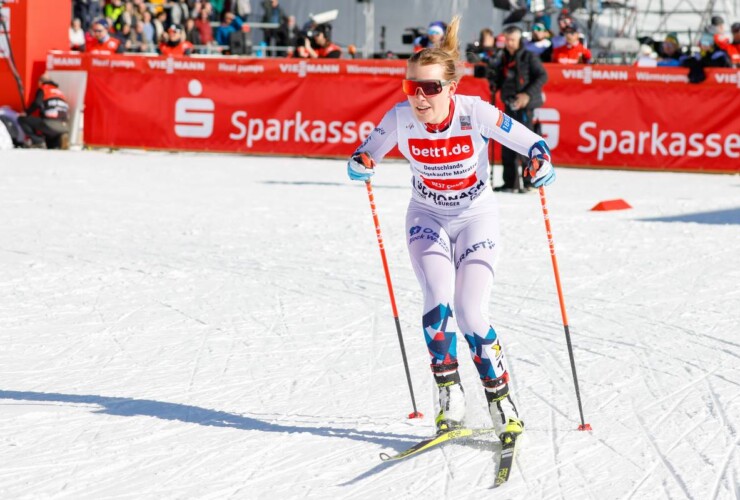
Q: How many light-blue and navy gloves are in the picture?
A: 2